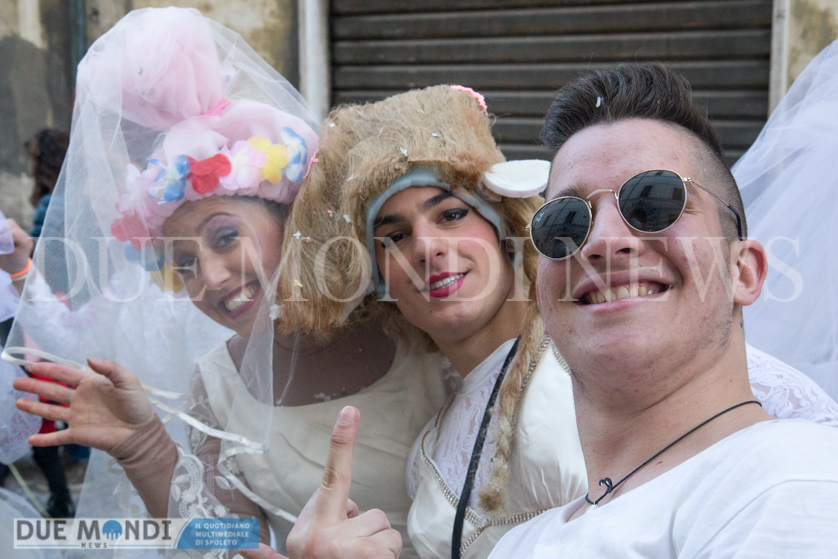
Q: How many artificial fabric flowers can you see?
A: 9